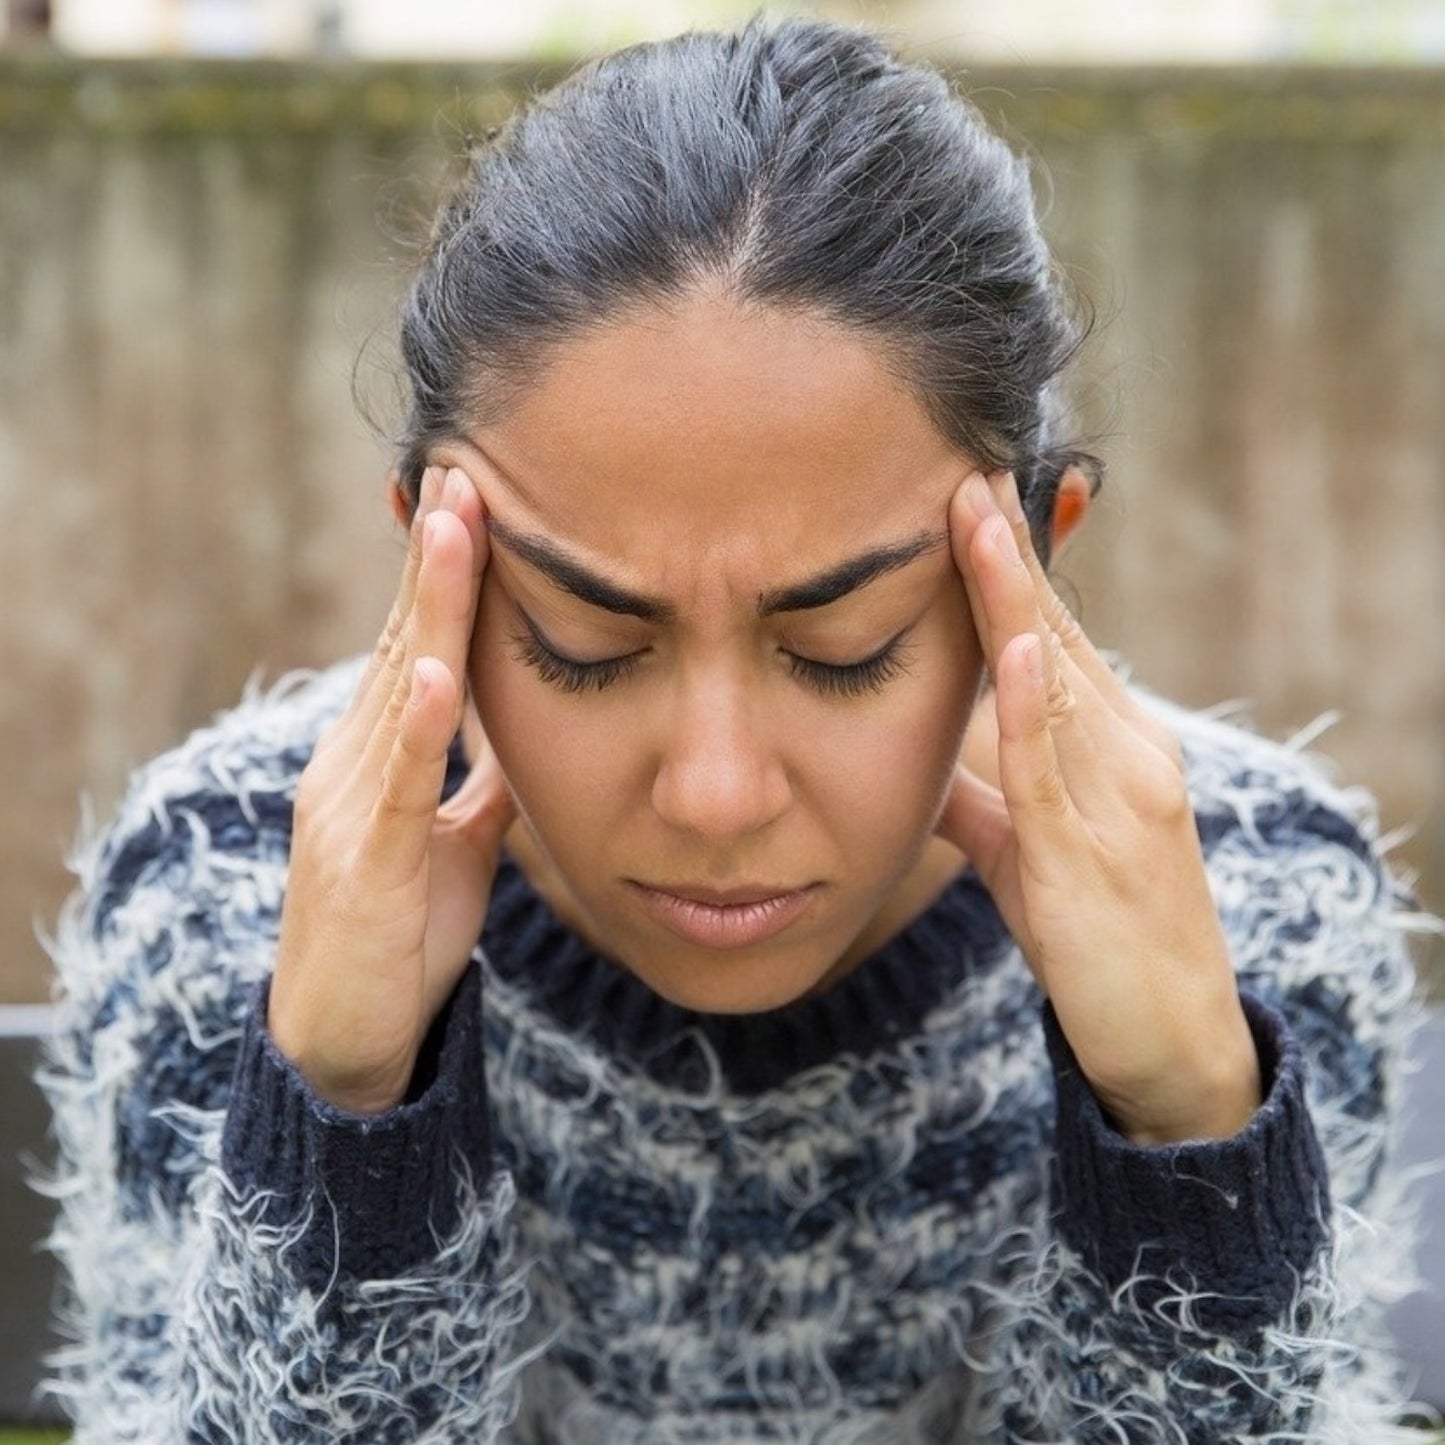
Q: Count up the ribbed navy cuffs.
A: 2